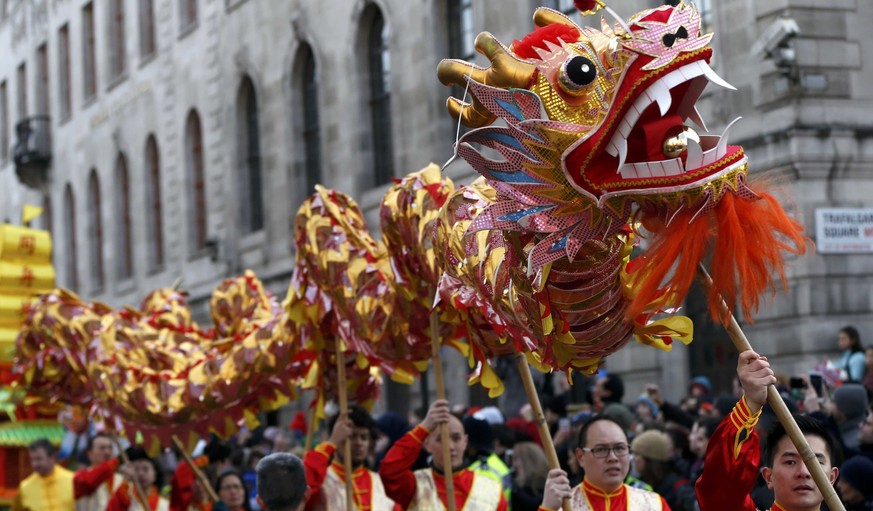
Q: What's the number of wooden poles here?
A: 7